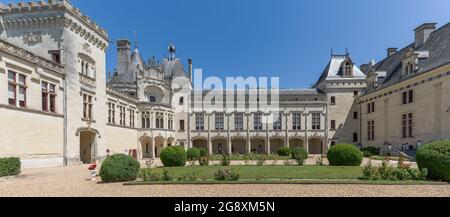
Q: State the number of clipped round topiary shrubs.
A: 8